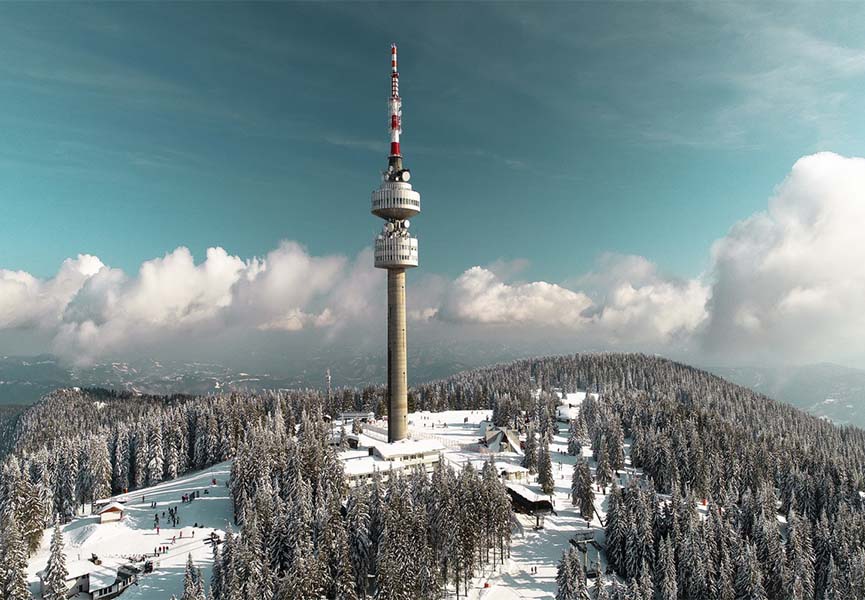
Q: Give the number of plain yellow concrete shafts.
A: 1